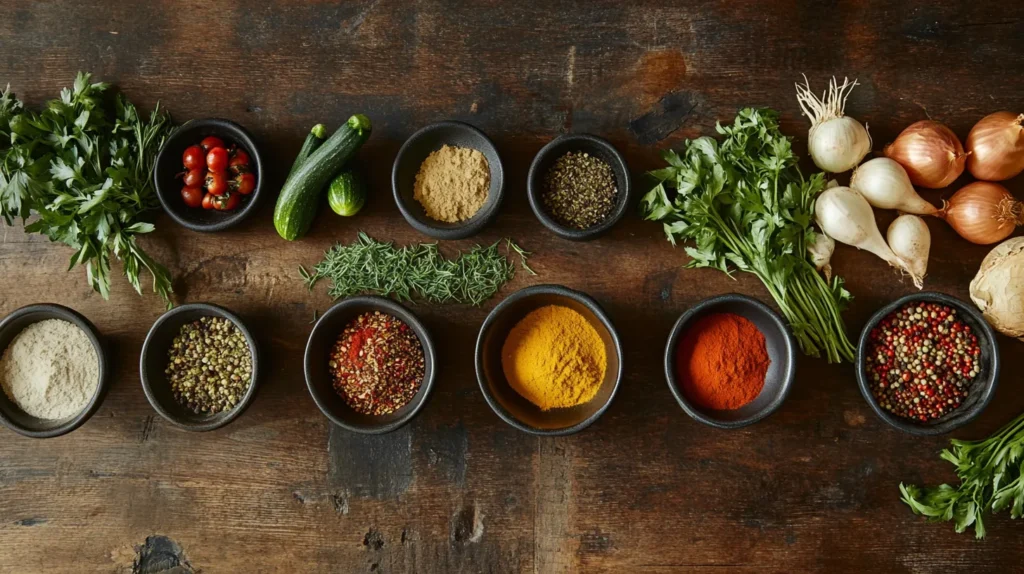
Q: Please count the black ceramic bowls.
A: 9